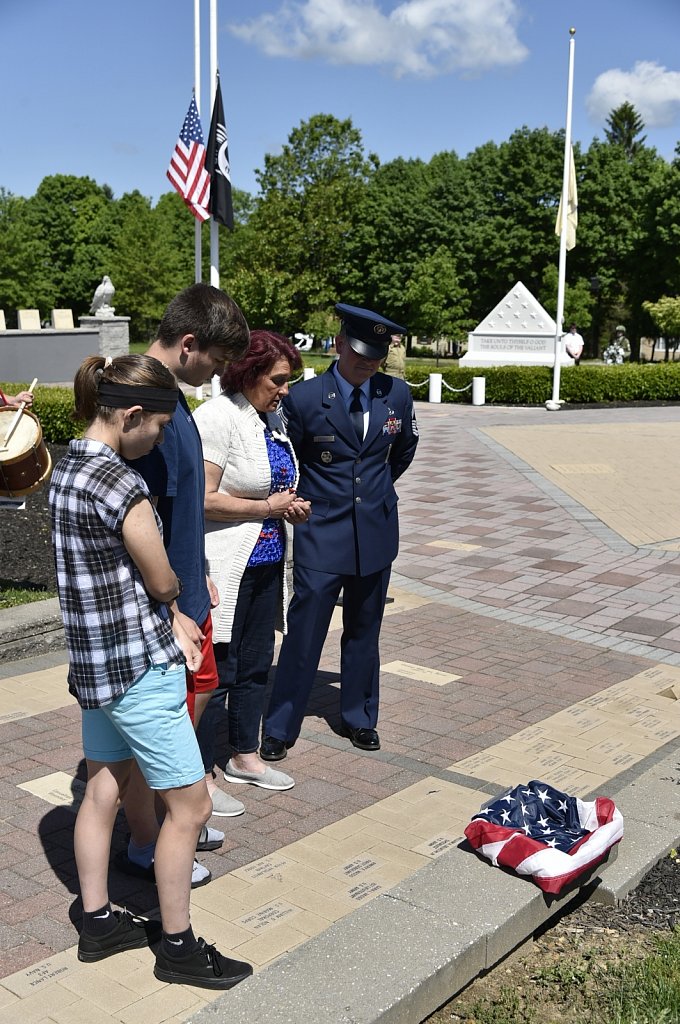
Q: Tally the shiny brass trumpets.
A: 0